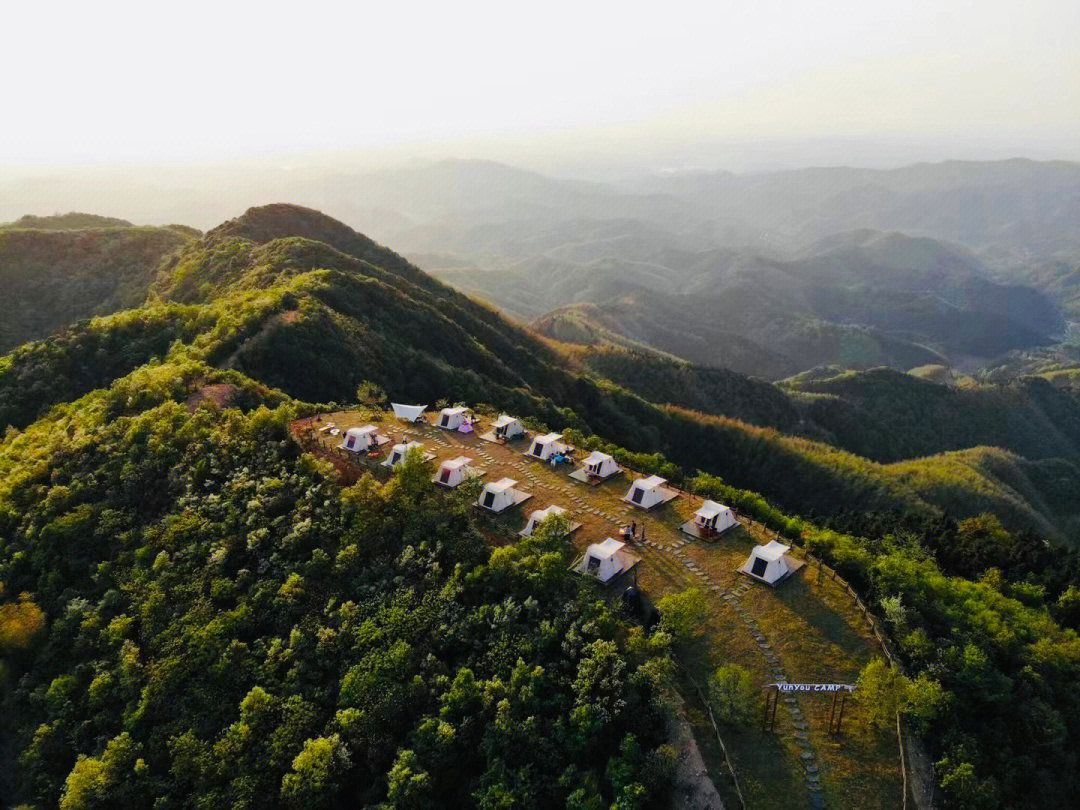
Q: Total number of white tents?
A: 13